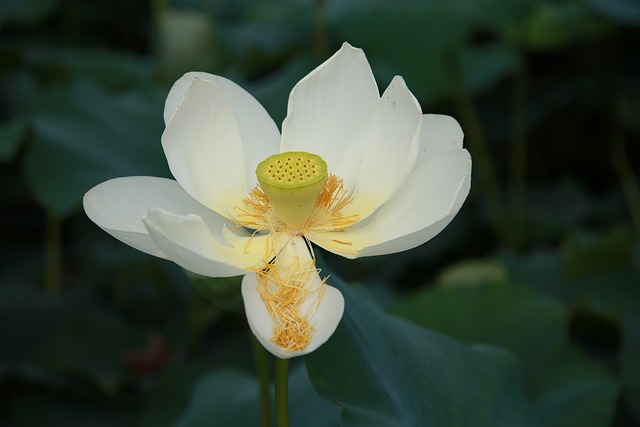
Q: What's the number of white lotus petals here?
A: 9